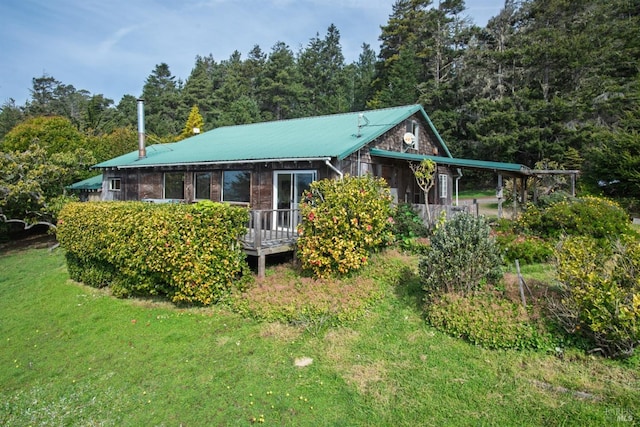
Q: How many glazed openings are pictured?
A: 7